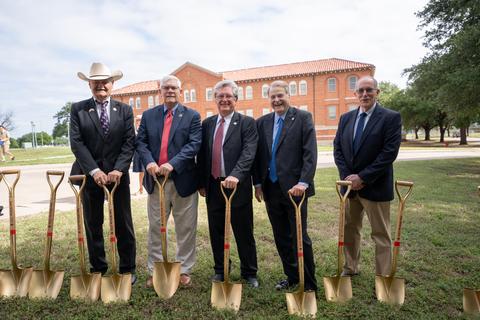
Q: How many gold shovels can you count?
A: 10